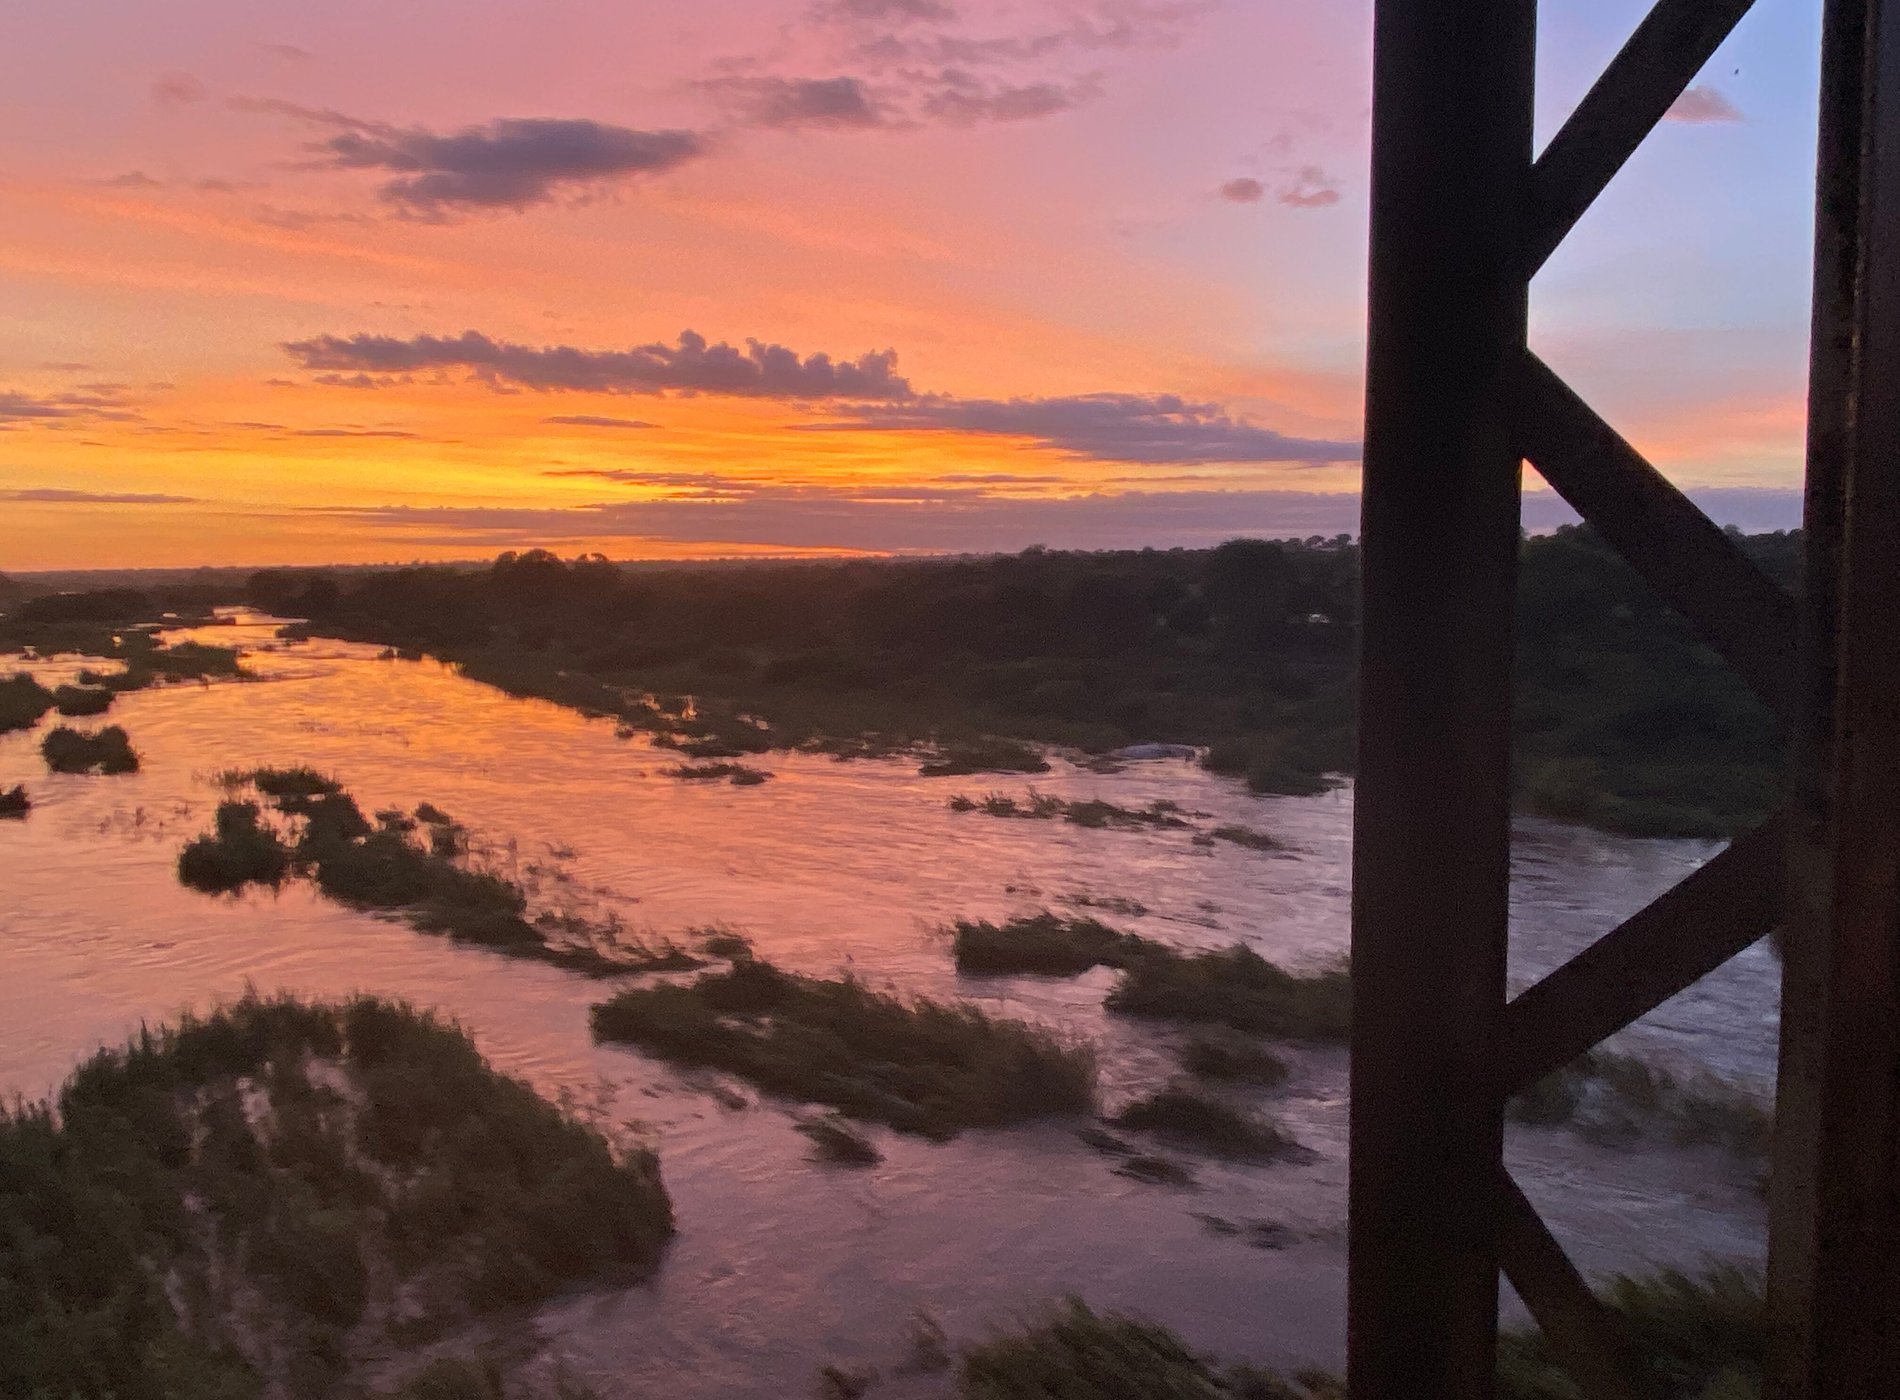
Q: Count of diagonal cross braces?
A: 4